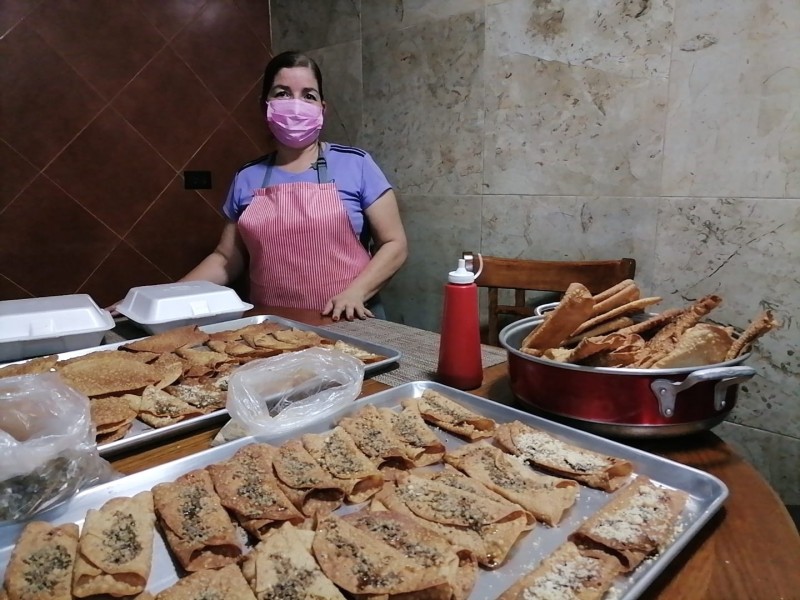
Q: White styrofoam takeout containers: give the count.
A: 2